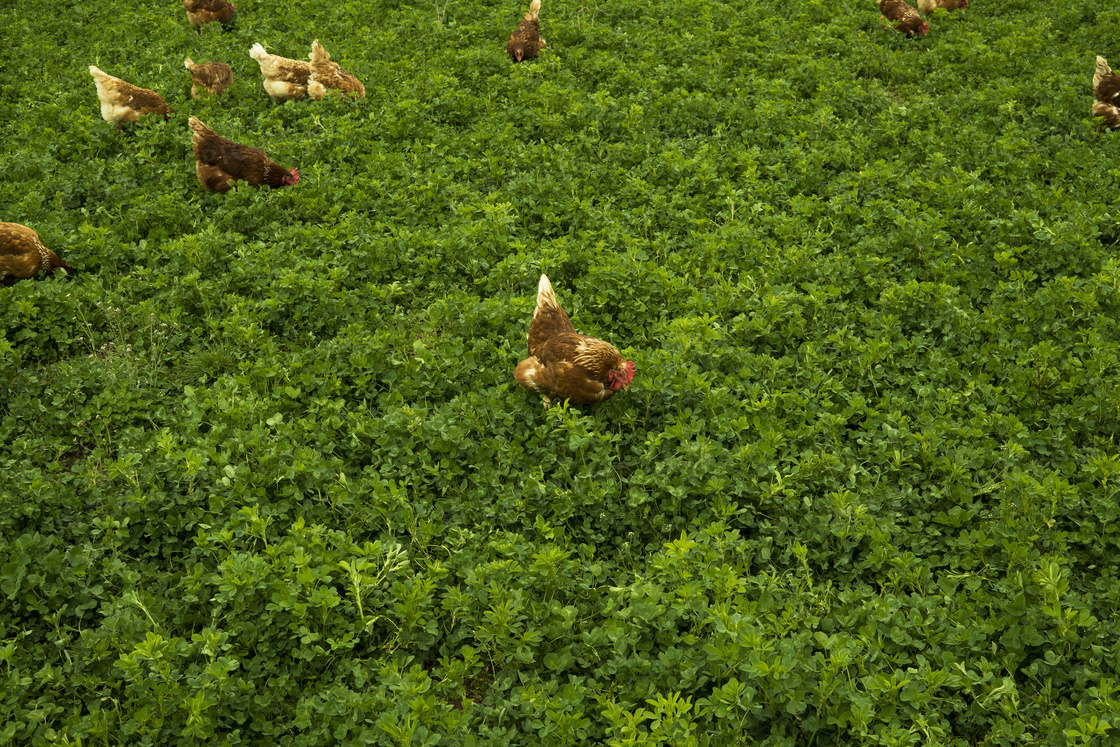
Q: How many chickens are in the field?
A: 12